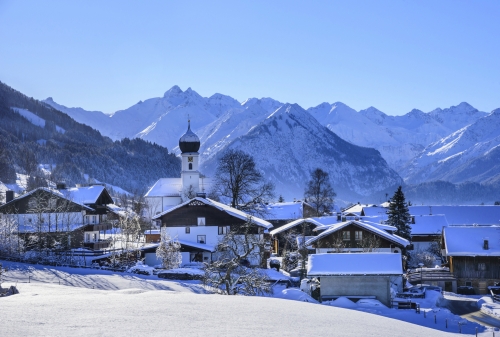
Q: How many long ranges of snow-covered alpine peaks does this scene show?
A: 1